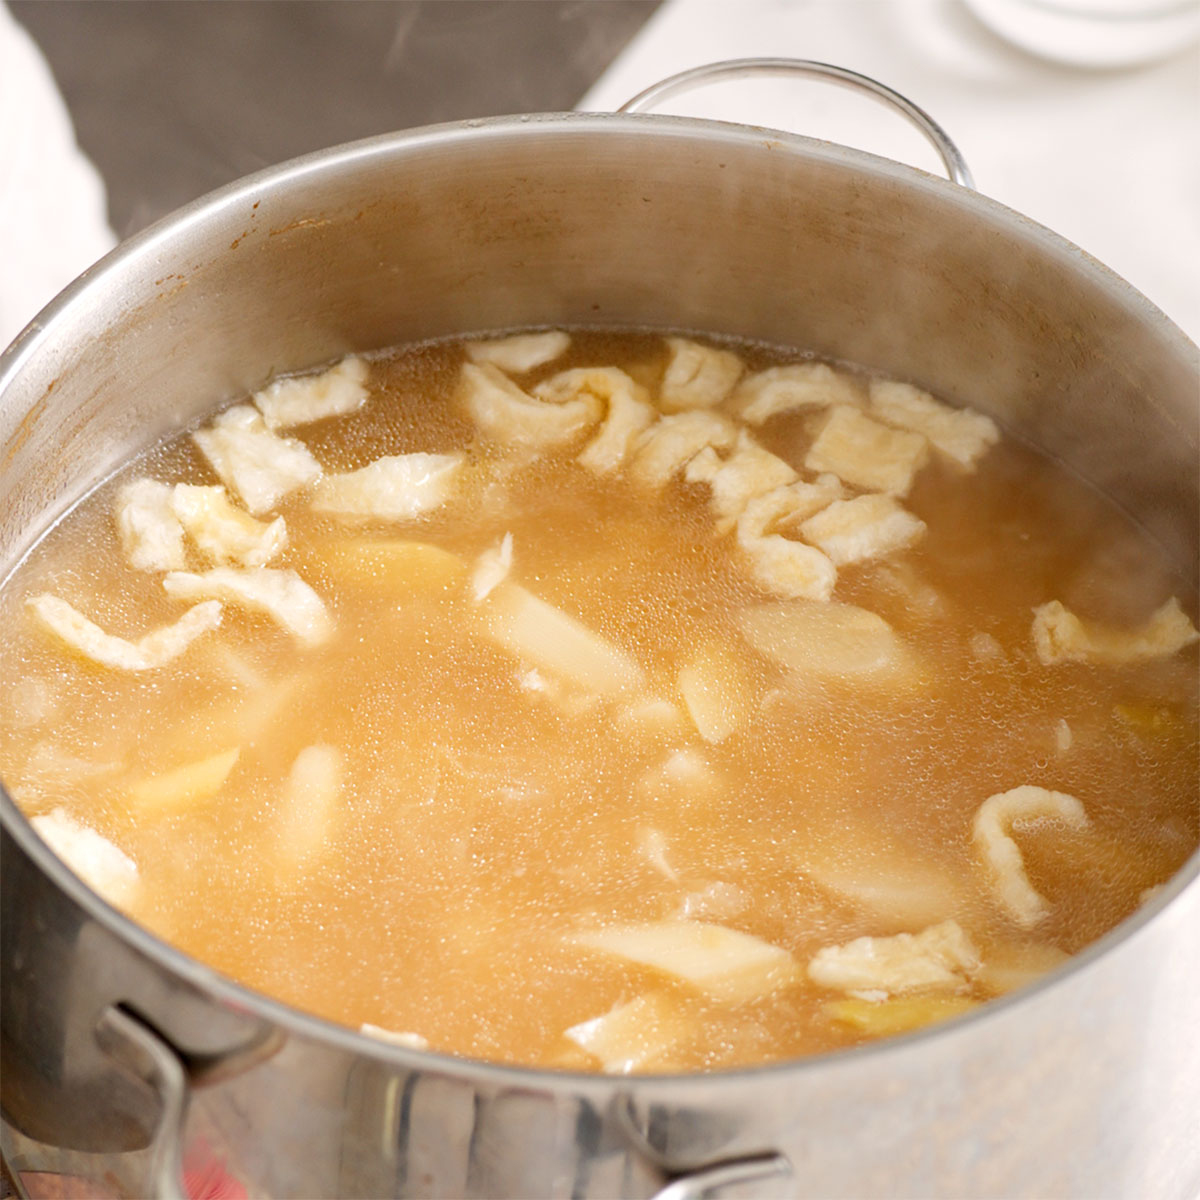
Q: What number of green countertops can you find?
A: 0